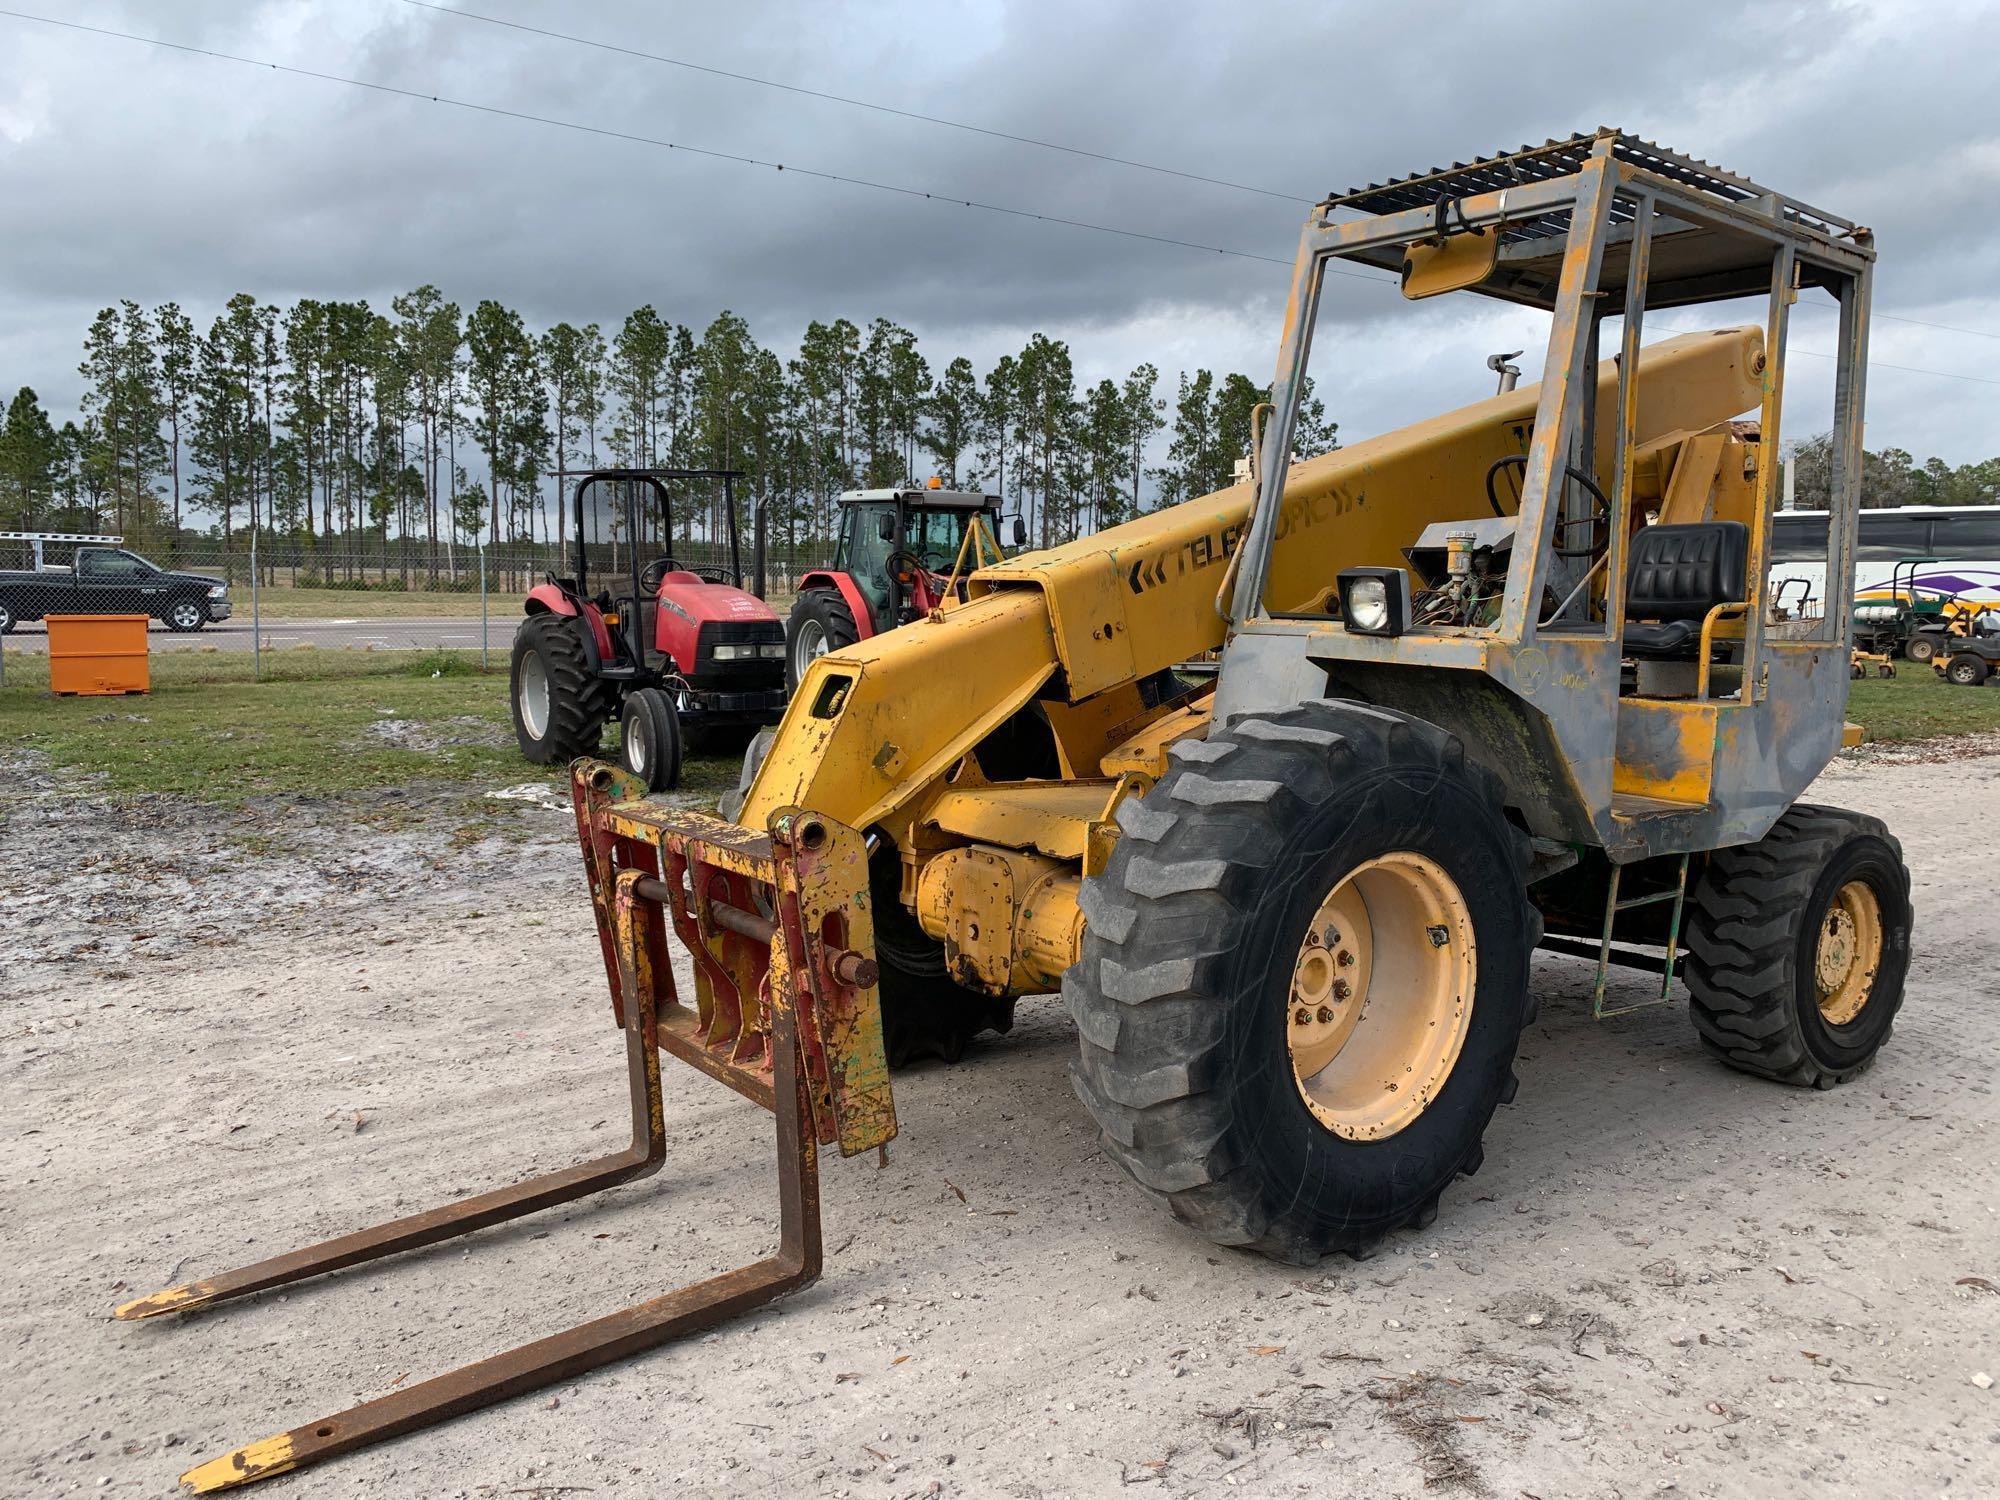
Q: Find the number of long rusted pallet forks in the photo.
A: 2